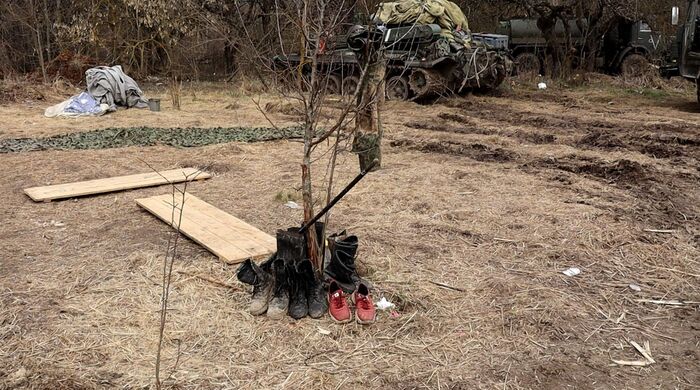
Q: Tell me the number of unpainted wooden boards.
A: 2